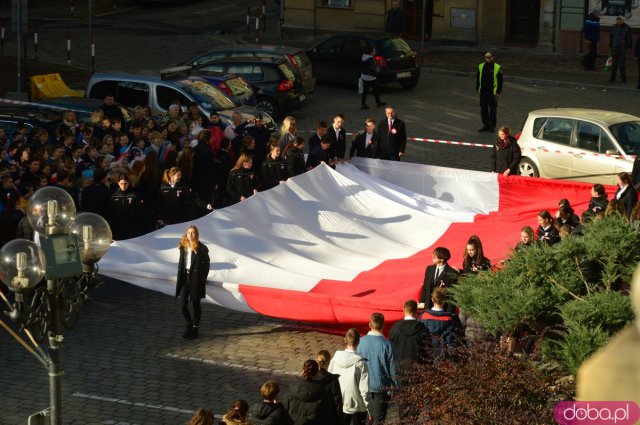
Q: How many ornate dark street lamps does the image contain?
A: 1